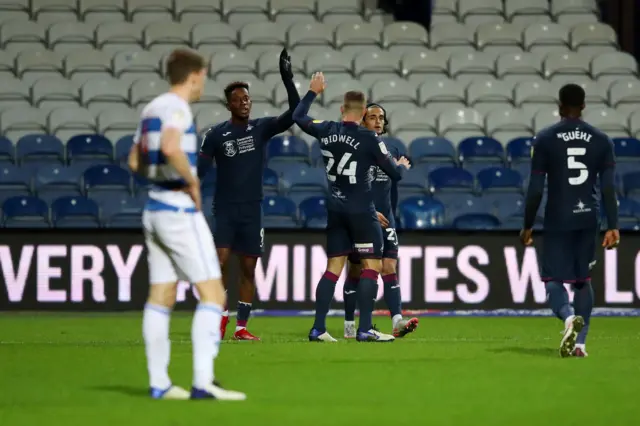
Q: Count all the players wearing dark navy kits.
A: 4